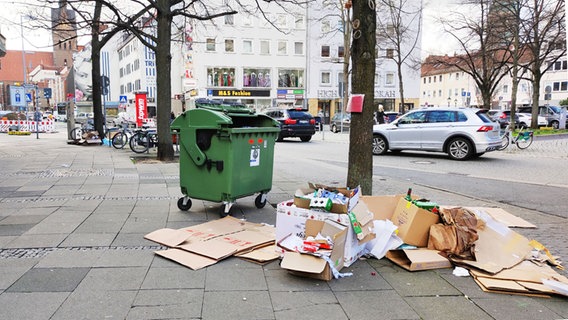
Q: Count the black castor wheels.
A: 3